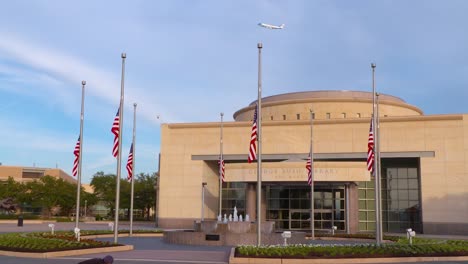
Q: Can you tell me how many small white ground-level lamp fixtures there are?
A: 6